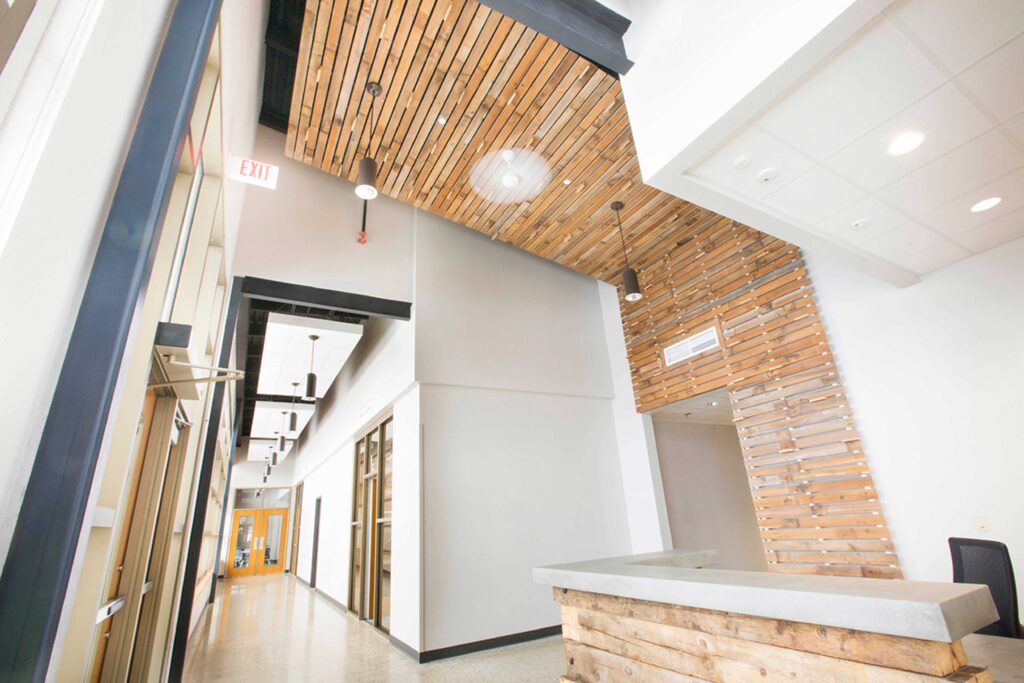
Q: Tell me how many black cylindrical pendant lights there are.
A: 8